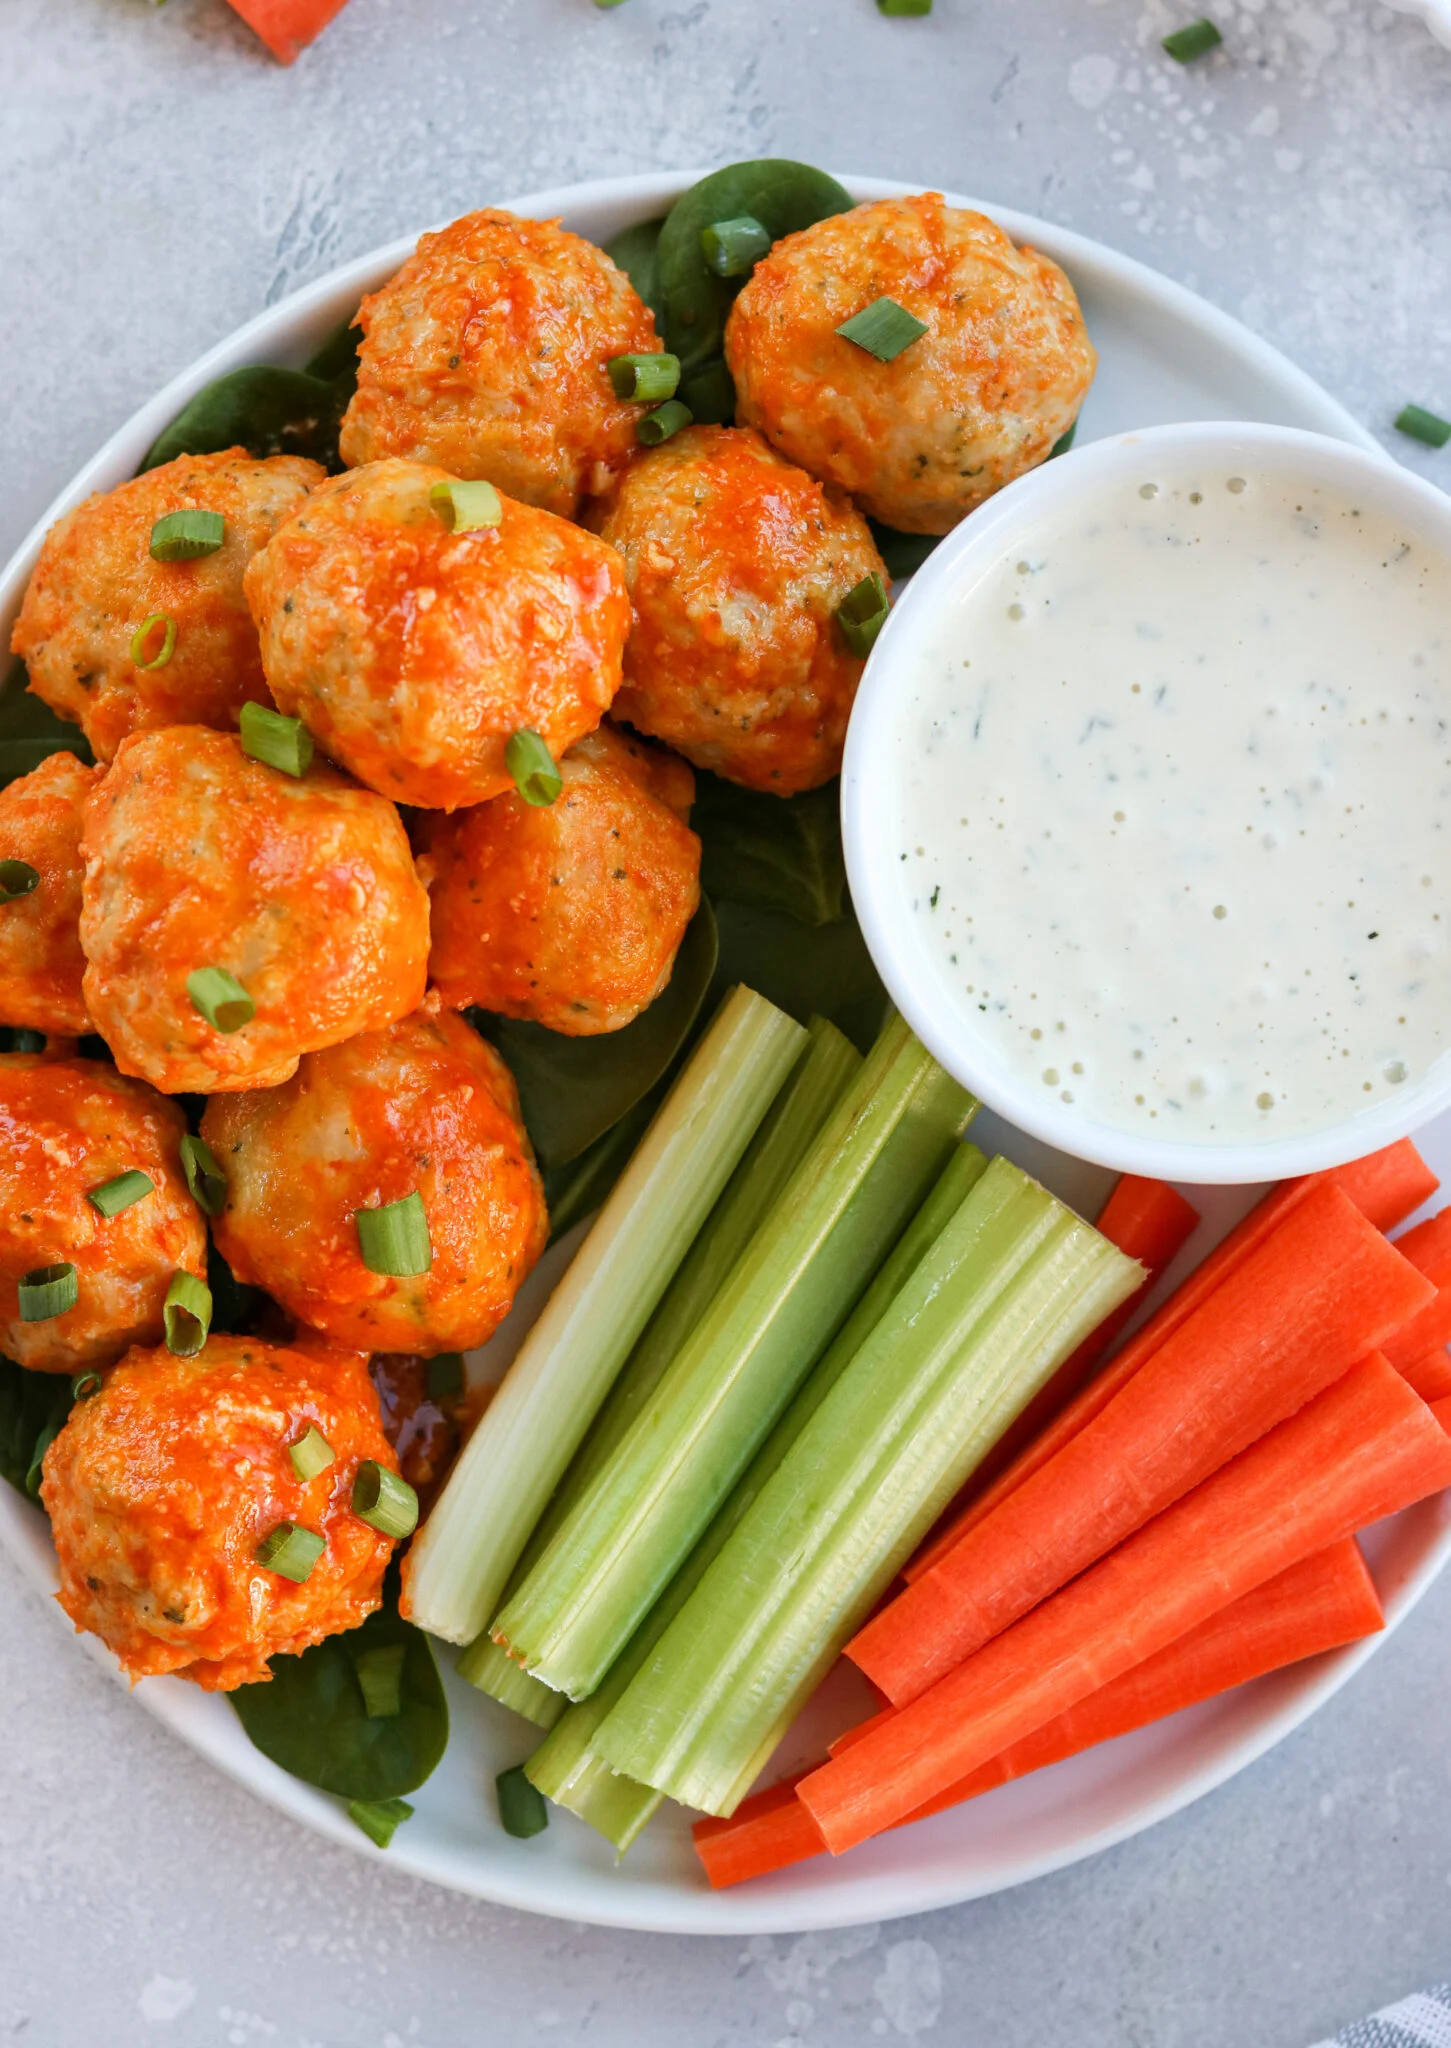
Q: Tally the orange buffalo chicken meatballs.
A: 11